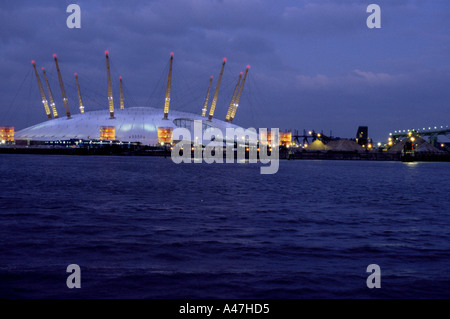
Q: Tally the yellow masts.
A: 11